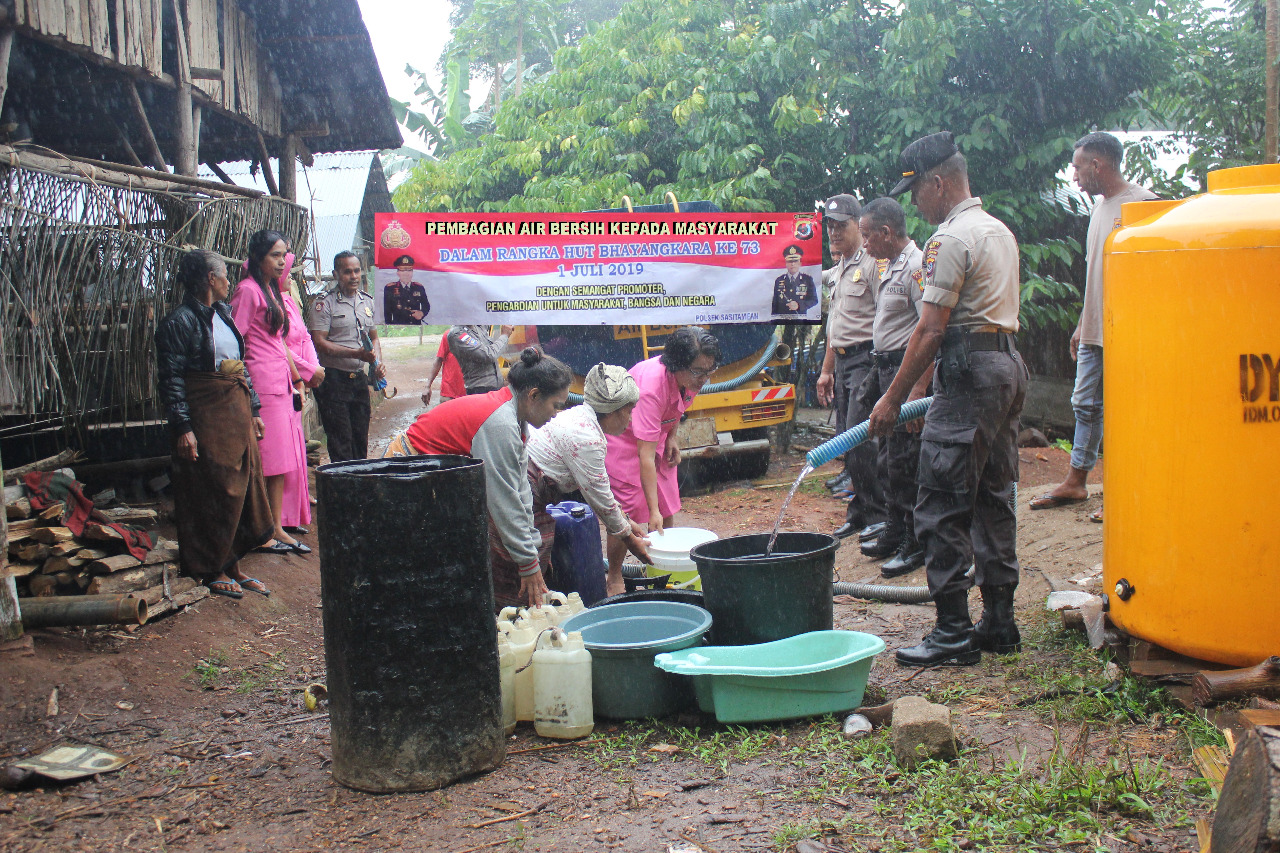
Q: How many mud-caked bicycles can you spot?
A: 0